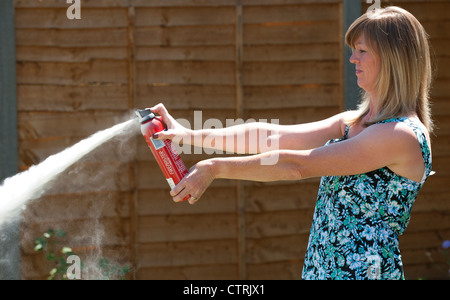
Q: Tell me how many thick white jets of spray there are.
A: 1